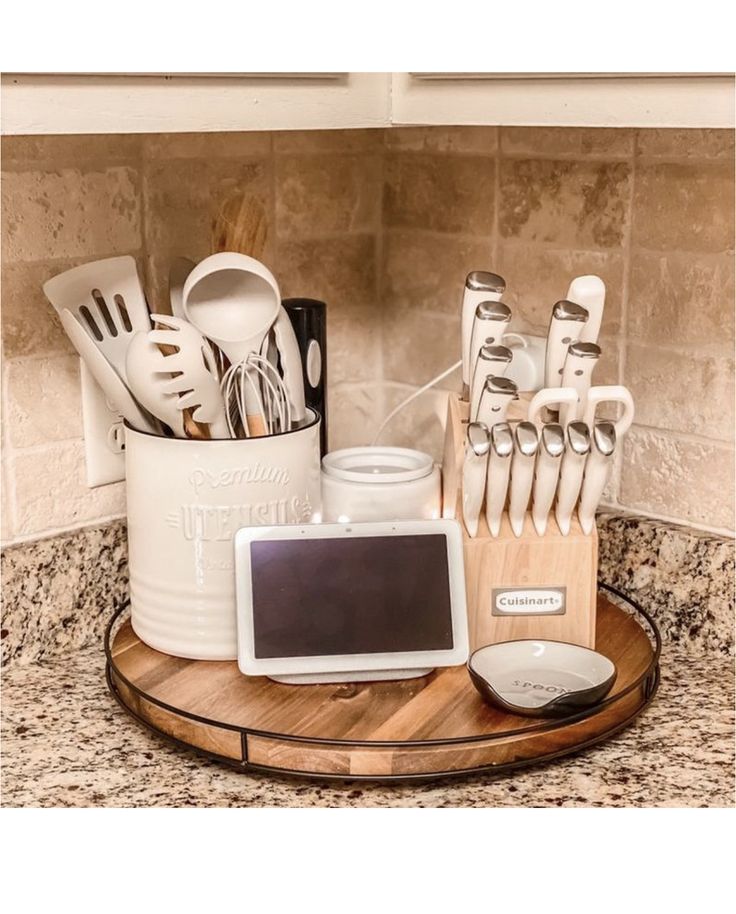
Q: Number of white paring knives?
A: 6